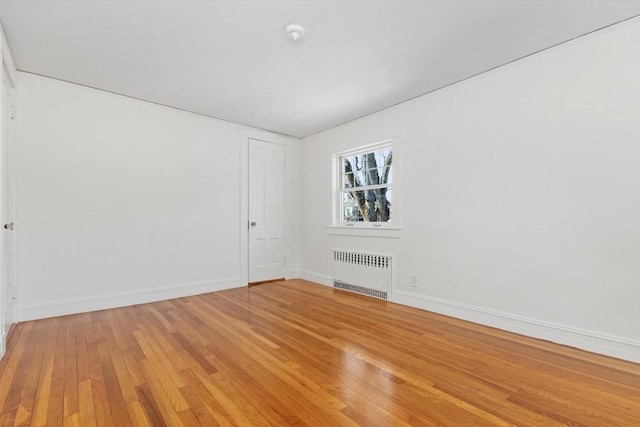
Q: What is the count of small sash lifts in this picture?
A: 2